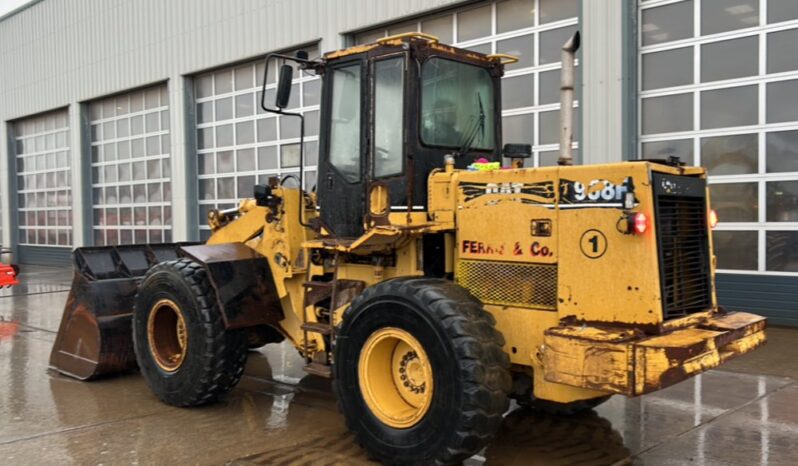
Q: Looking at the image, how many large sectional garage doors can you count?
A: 5